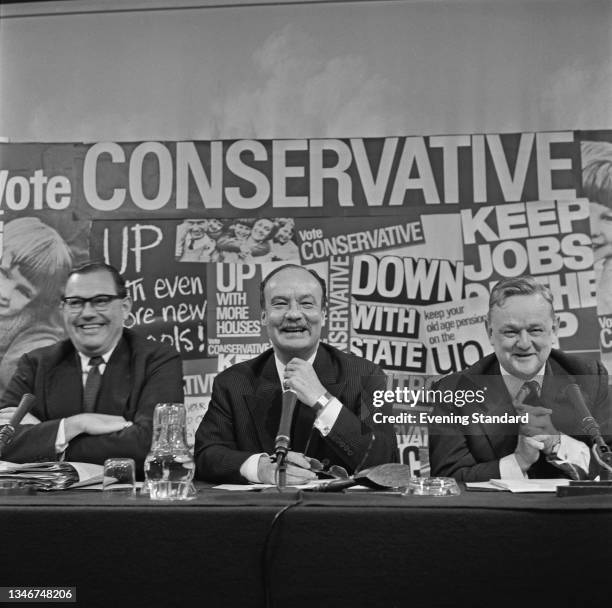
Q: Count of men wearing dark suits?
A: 3